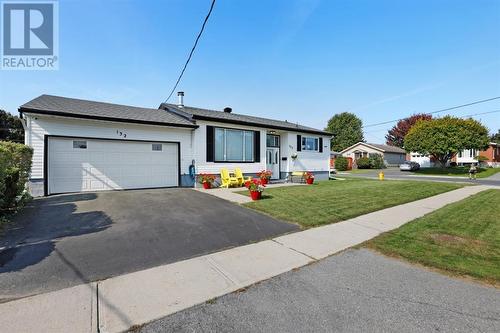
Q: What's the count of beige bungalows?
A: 1